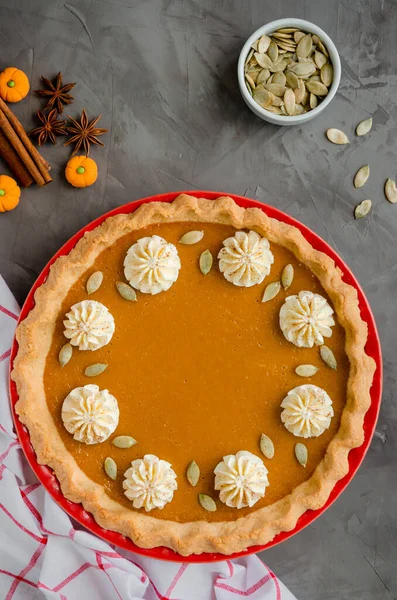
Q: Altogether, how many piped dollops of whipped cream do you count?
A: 8